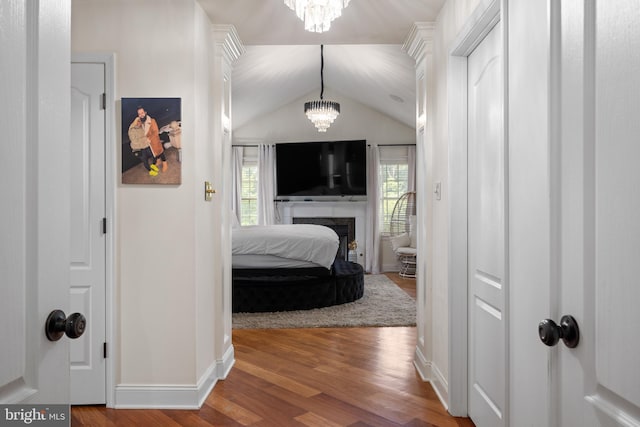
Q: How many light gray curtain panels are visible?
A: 4